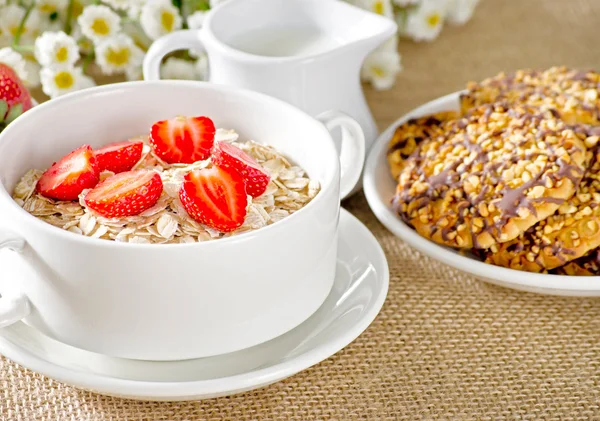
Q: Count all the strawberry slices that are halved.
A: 6